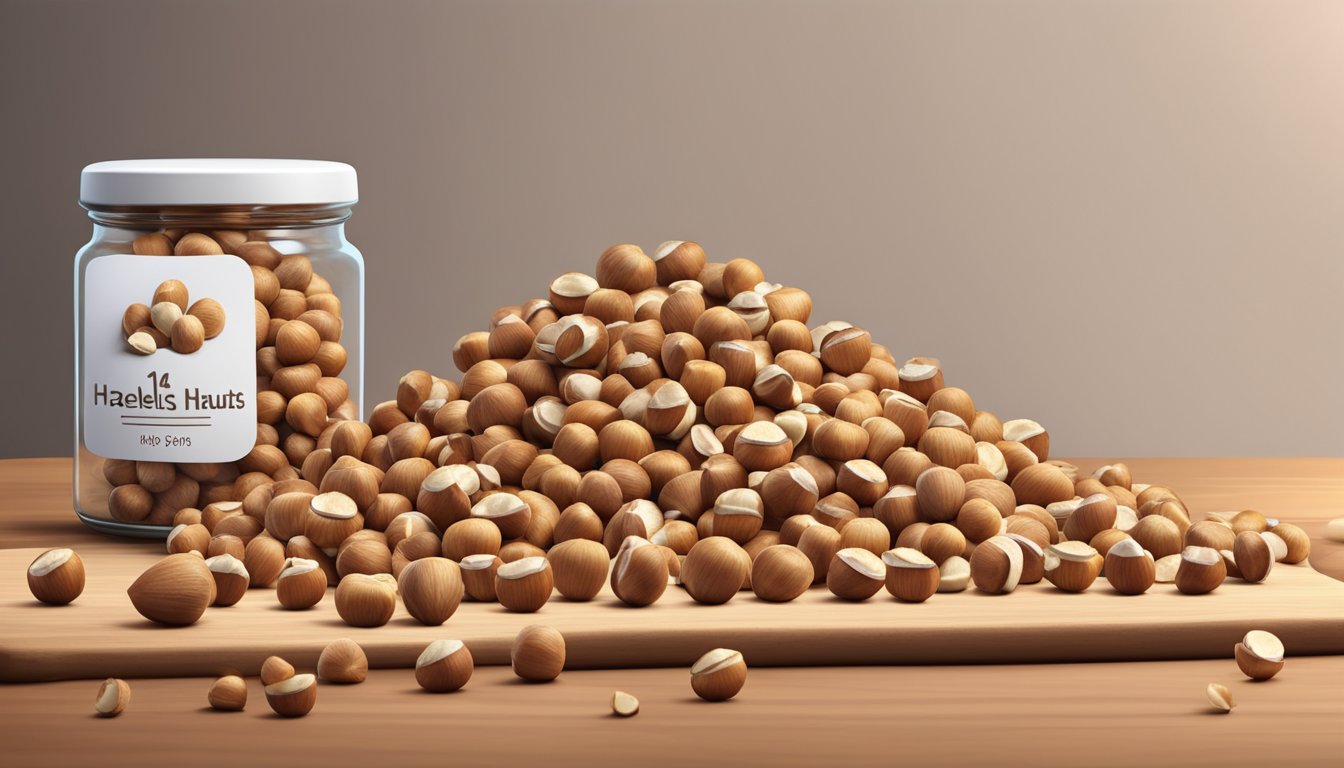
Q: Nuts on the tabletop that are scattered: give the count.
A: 11